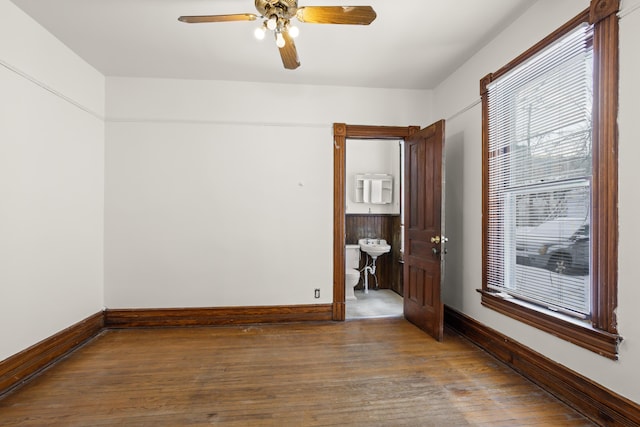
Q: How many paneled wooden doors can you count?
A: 1